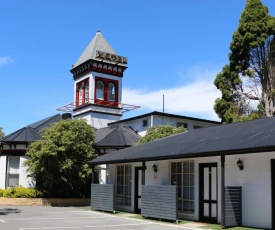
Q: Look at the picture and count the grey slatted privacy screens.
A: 3